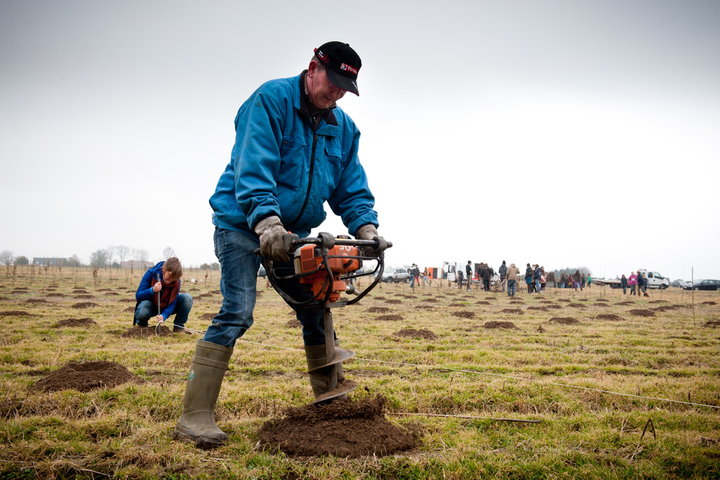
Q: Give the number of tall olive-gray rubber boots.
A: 2